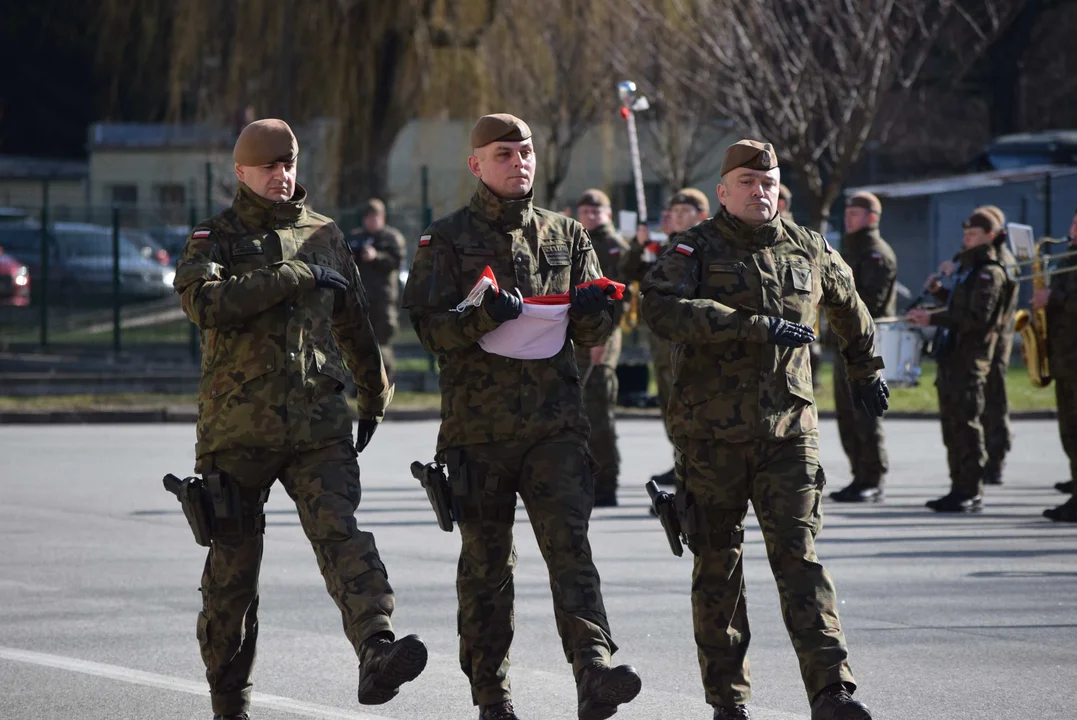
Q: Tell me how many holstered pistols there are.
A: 3